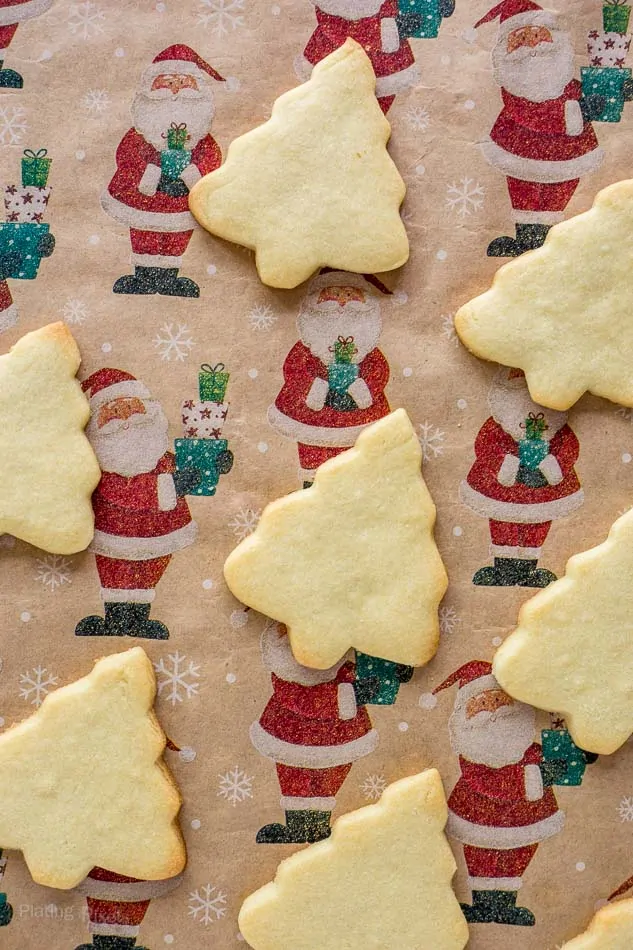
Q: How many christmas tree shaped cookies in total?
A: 8